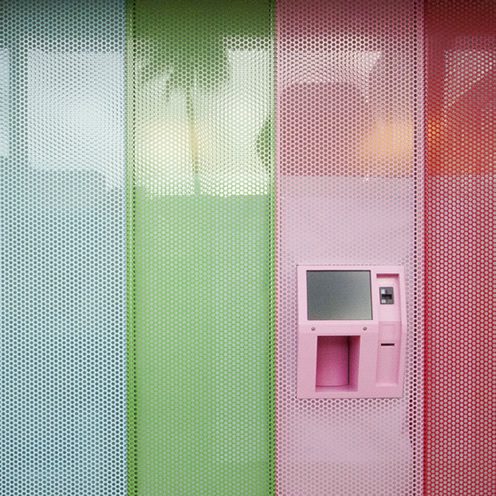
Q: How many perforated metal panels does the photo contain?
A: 4